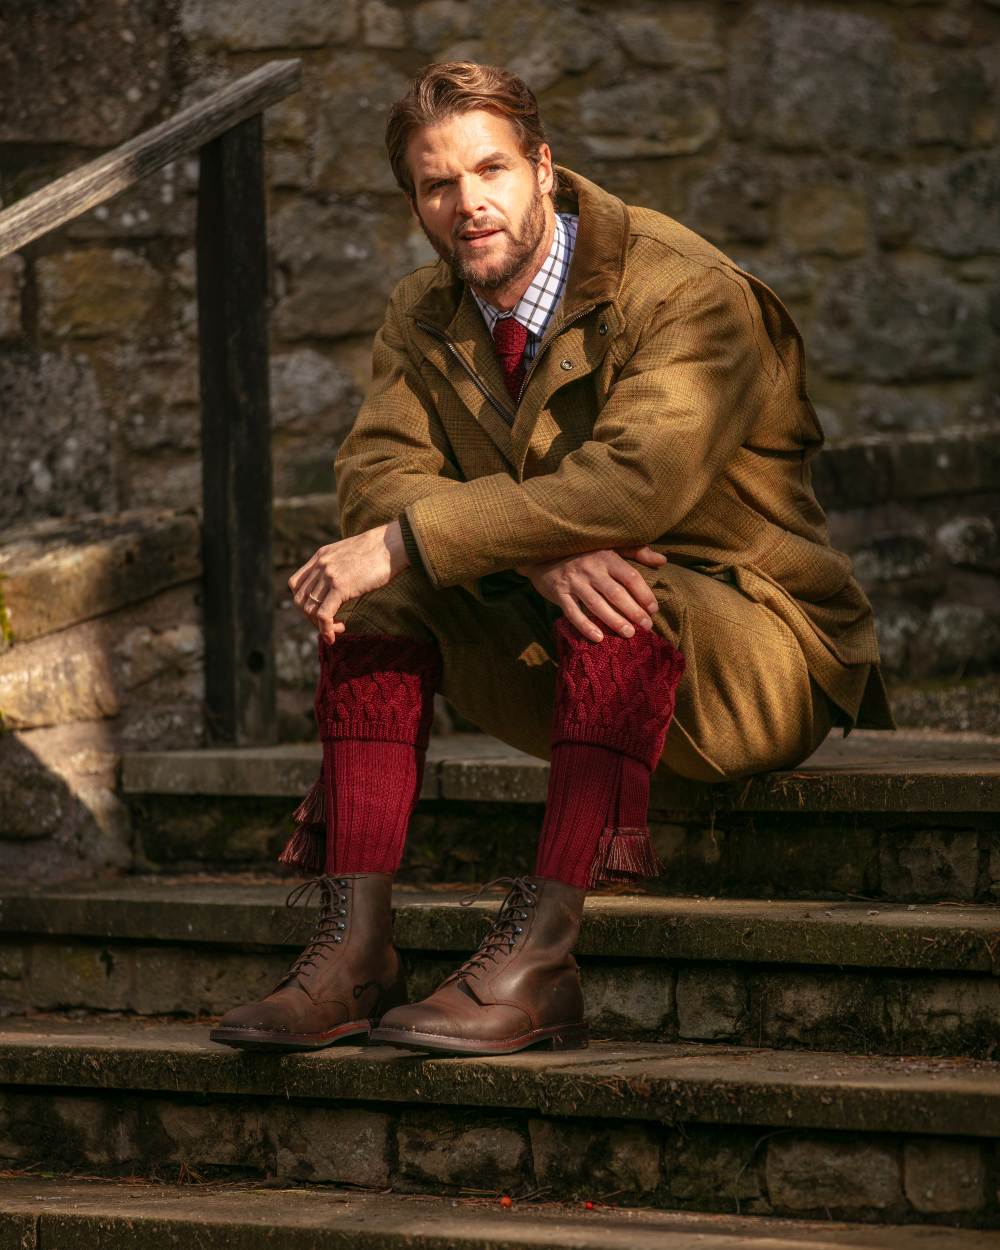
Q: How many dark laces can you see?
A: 2